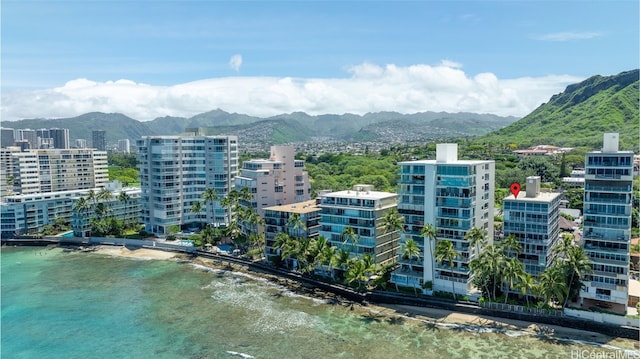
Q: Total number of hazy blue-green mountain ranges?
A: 1